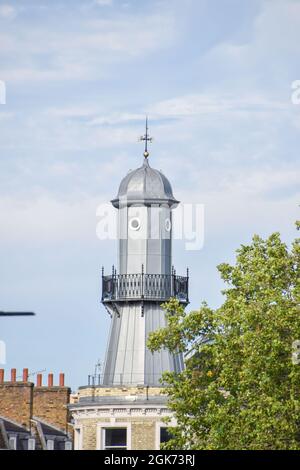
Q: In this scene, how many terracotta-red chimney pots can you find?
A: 6